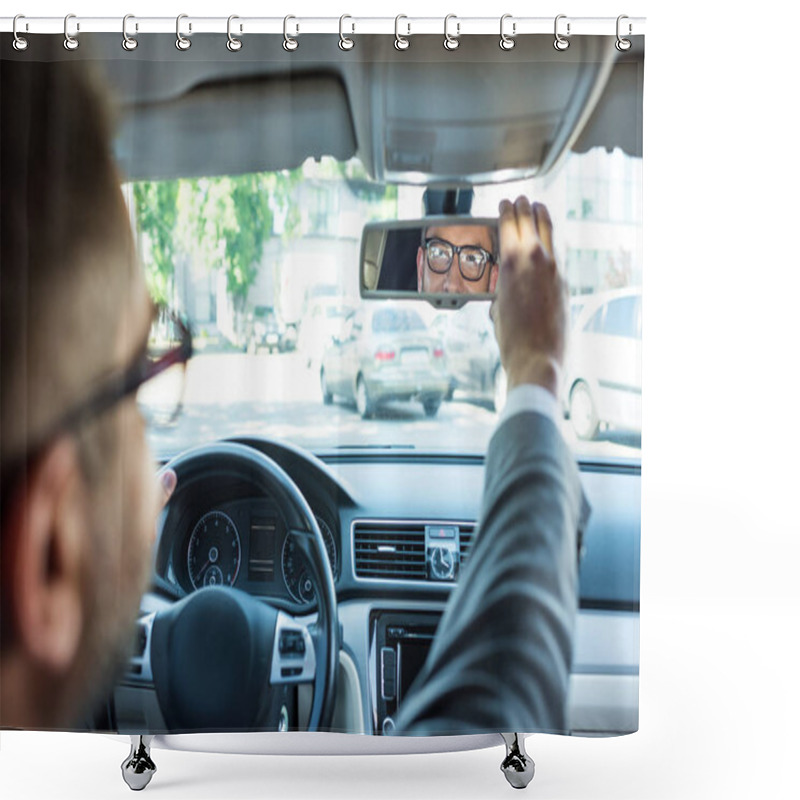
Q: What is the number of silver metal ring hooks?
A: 12